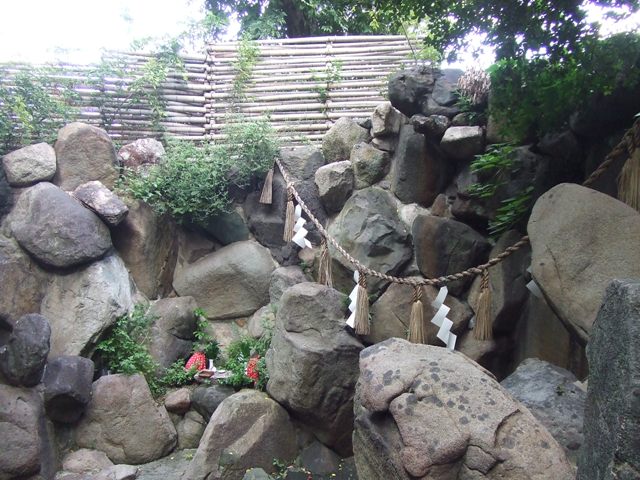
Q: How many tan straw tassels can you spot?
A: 7